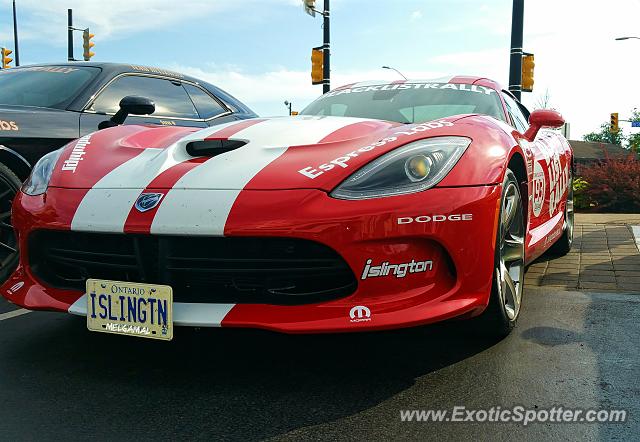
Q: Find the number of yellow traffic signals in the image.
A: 5